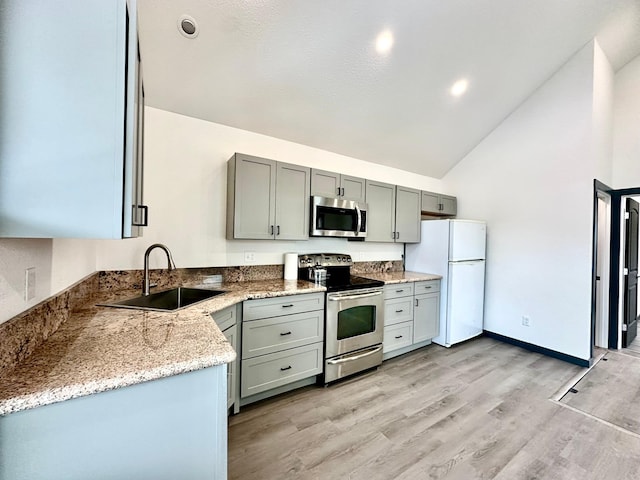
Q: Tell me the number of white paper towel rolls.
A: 1